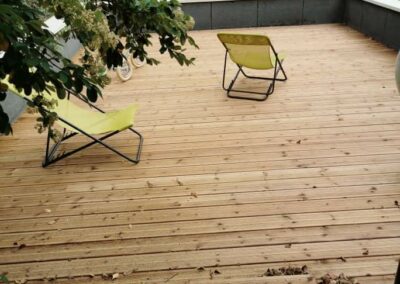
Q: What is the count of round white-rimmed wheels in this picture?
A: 2